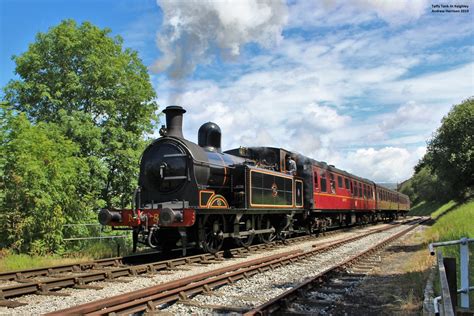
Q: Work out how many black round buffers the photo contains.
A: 2